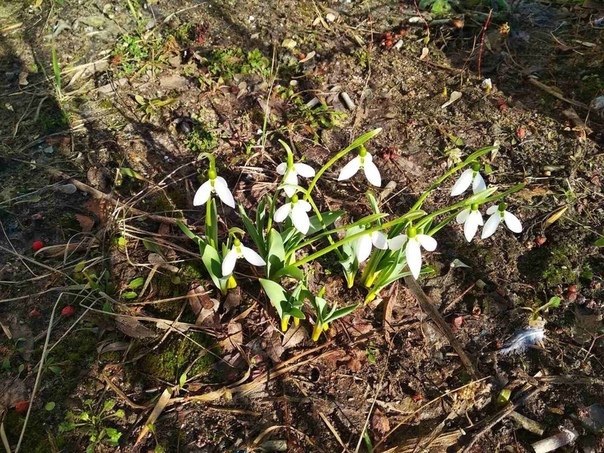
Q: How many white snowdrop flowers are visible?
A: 10